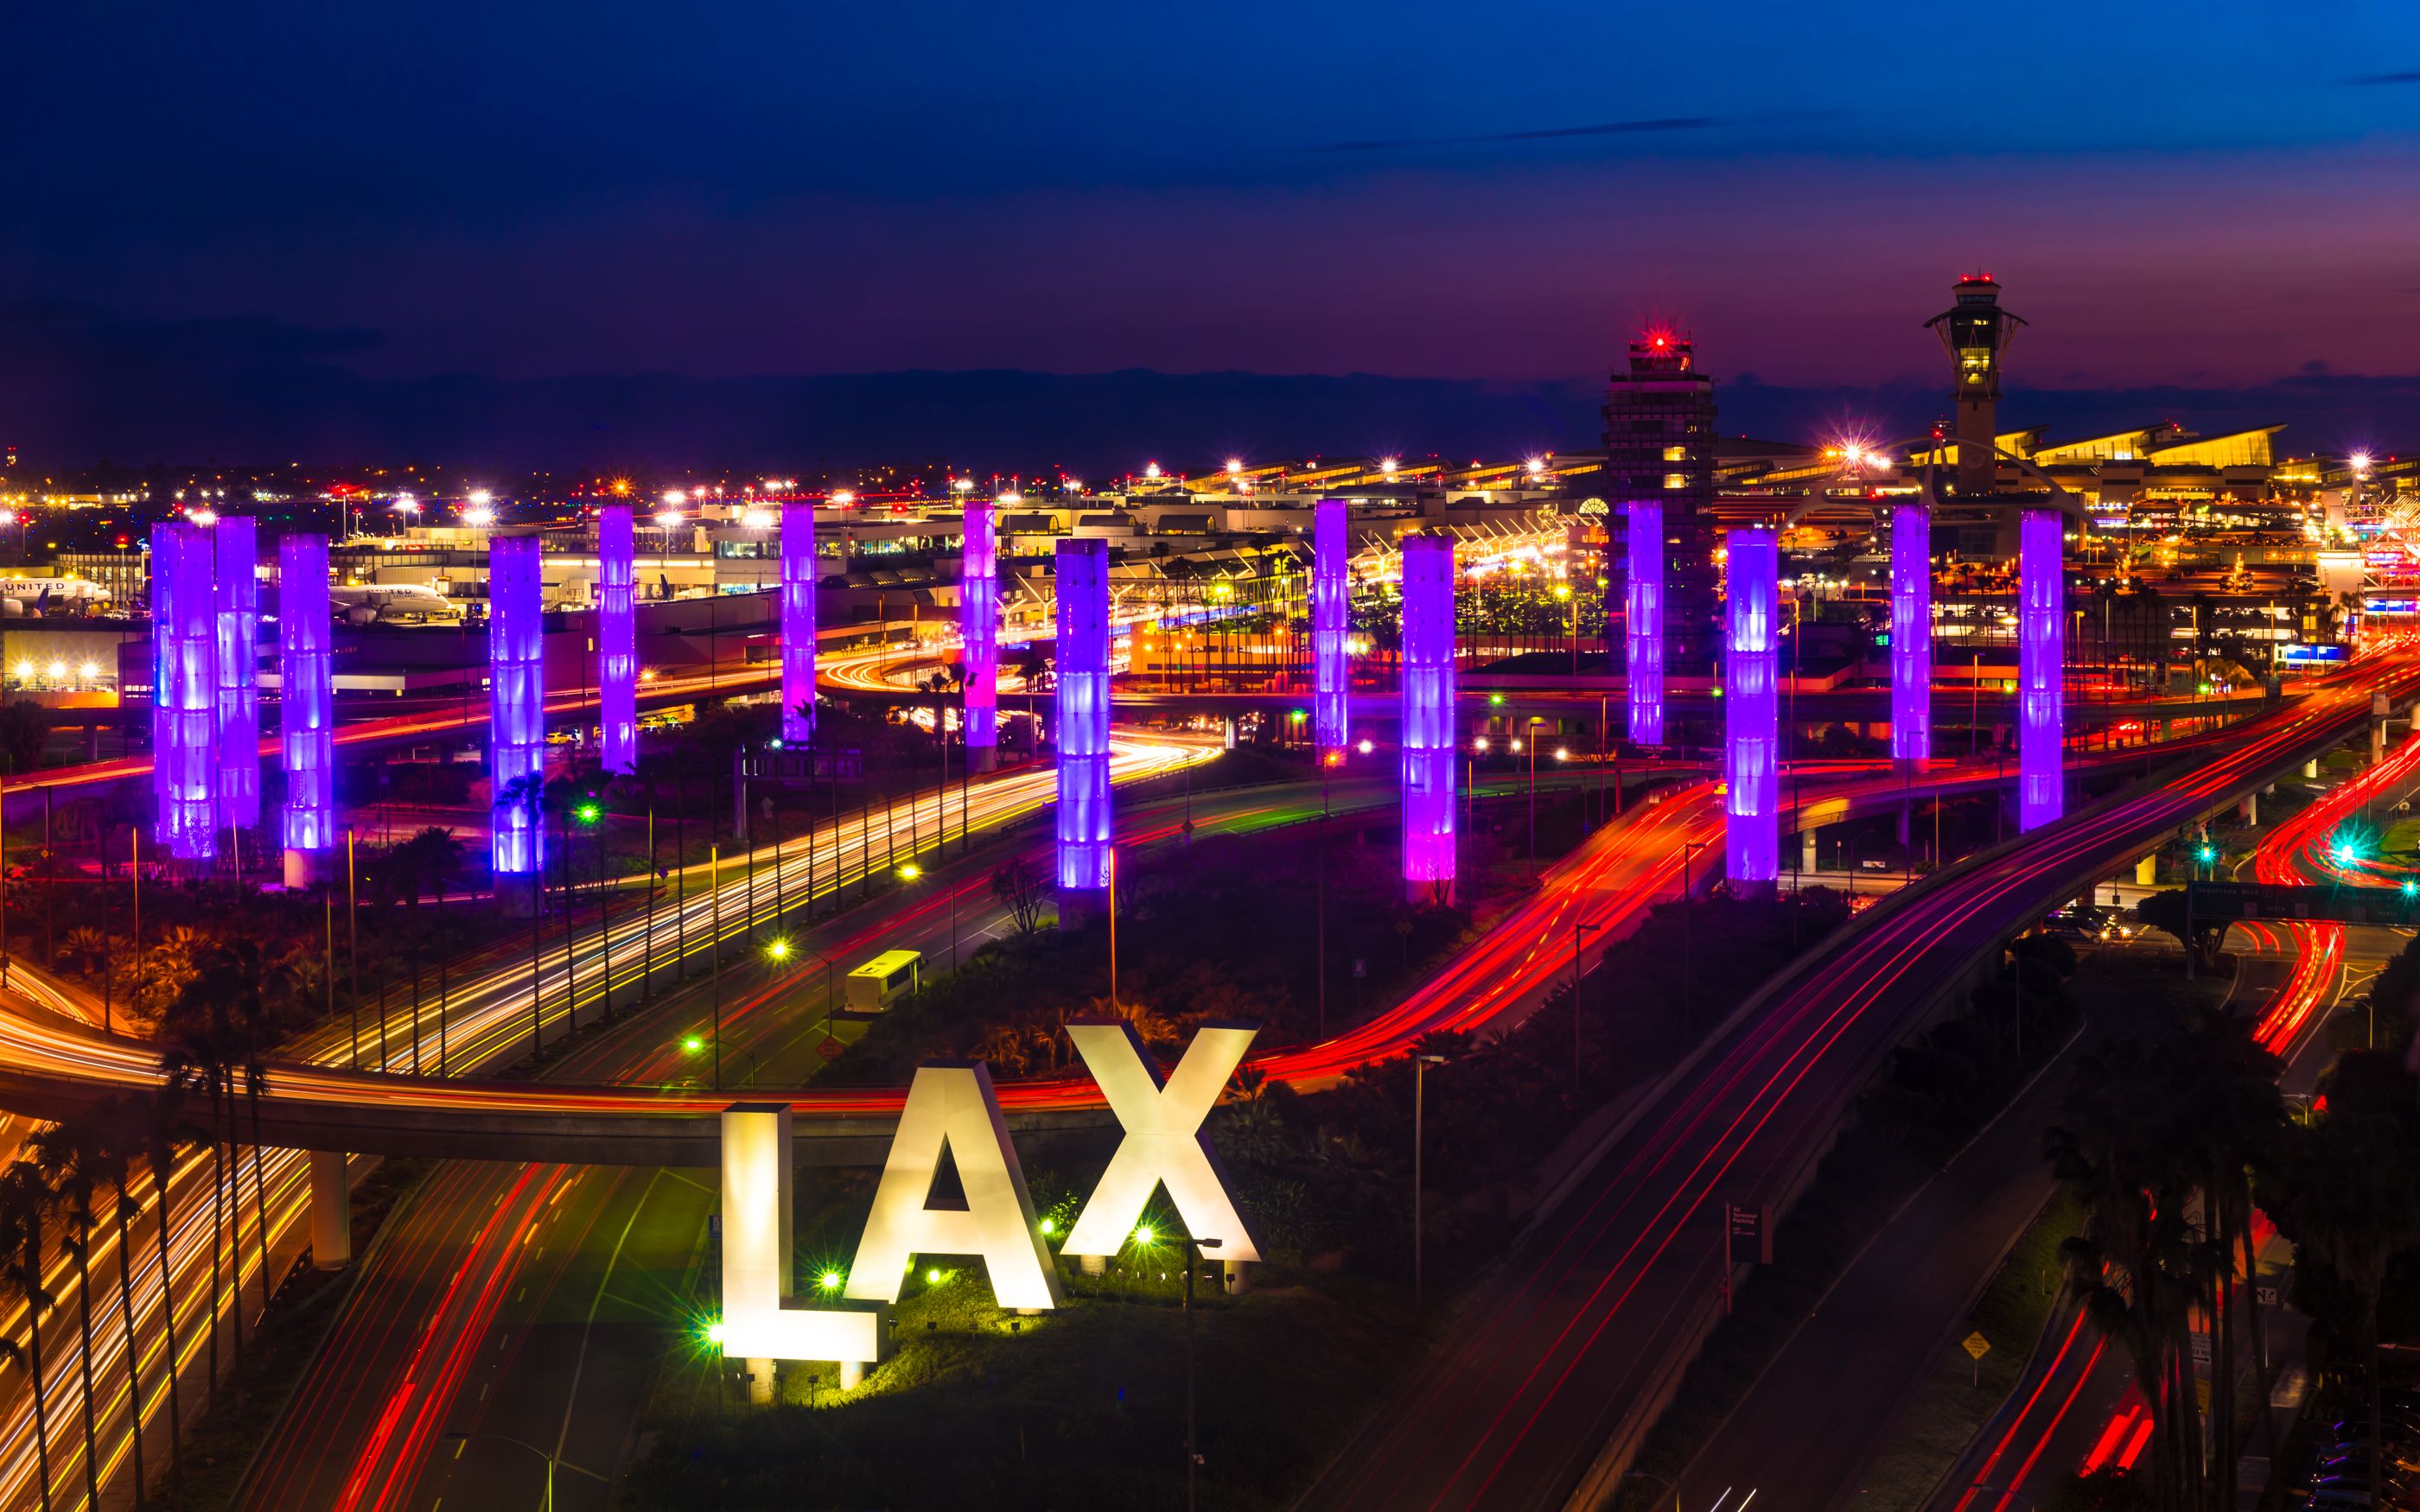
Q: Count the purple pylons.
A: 15